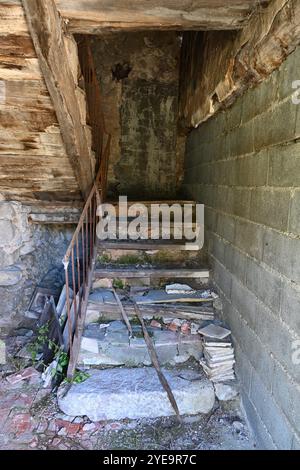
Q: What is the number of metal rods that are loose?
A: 2